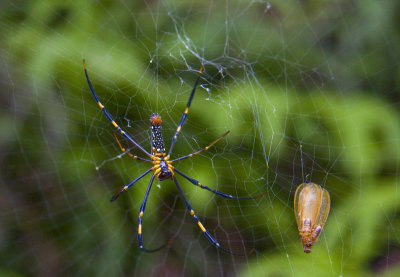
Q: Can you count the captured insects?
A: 1